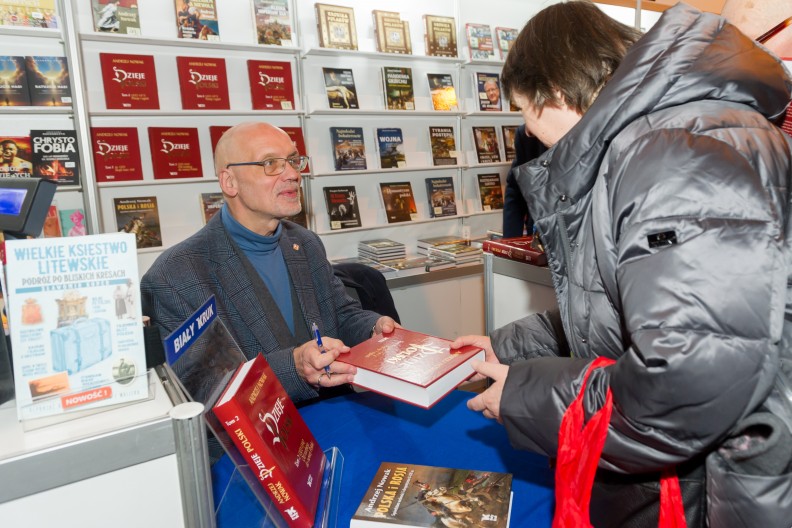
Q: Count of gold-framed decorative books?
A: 3